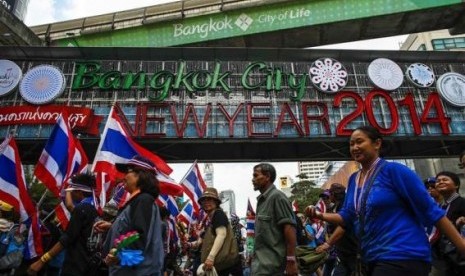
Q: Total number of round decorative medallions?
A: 6